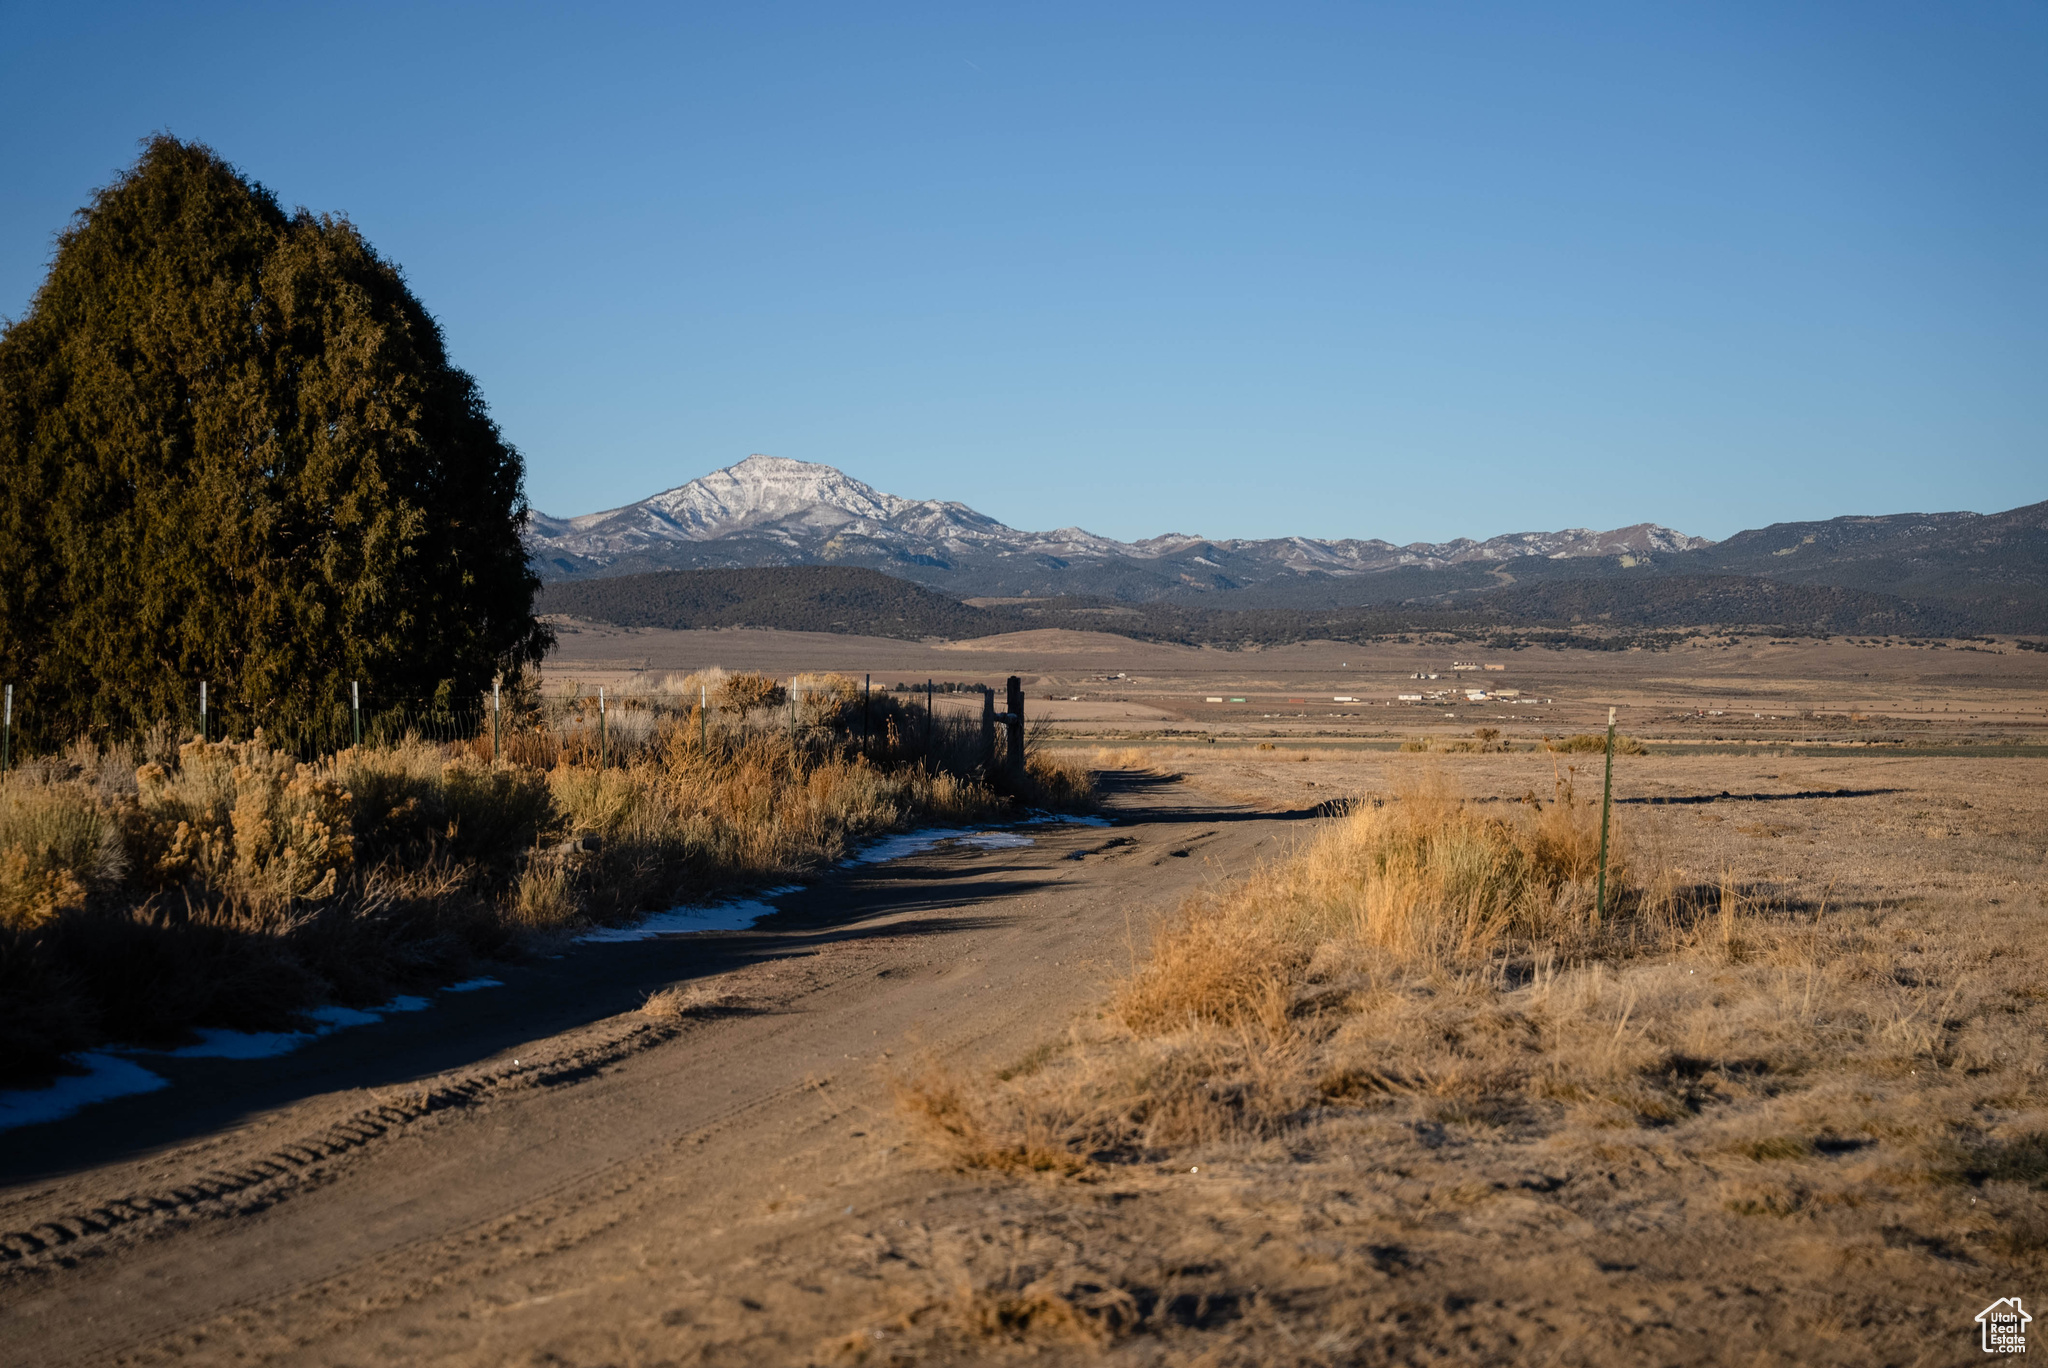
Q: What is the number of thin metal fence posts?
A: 10